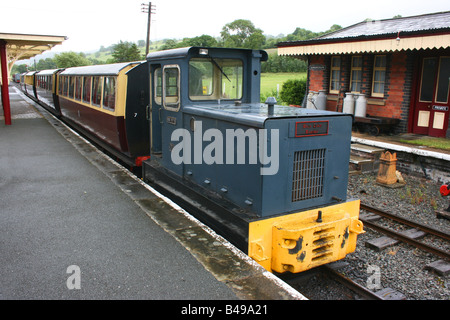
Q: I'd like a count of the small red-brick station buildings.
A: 1